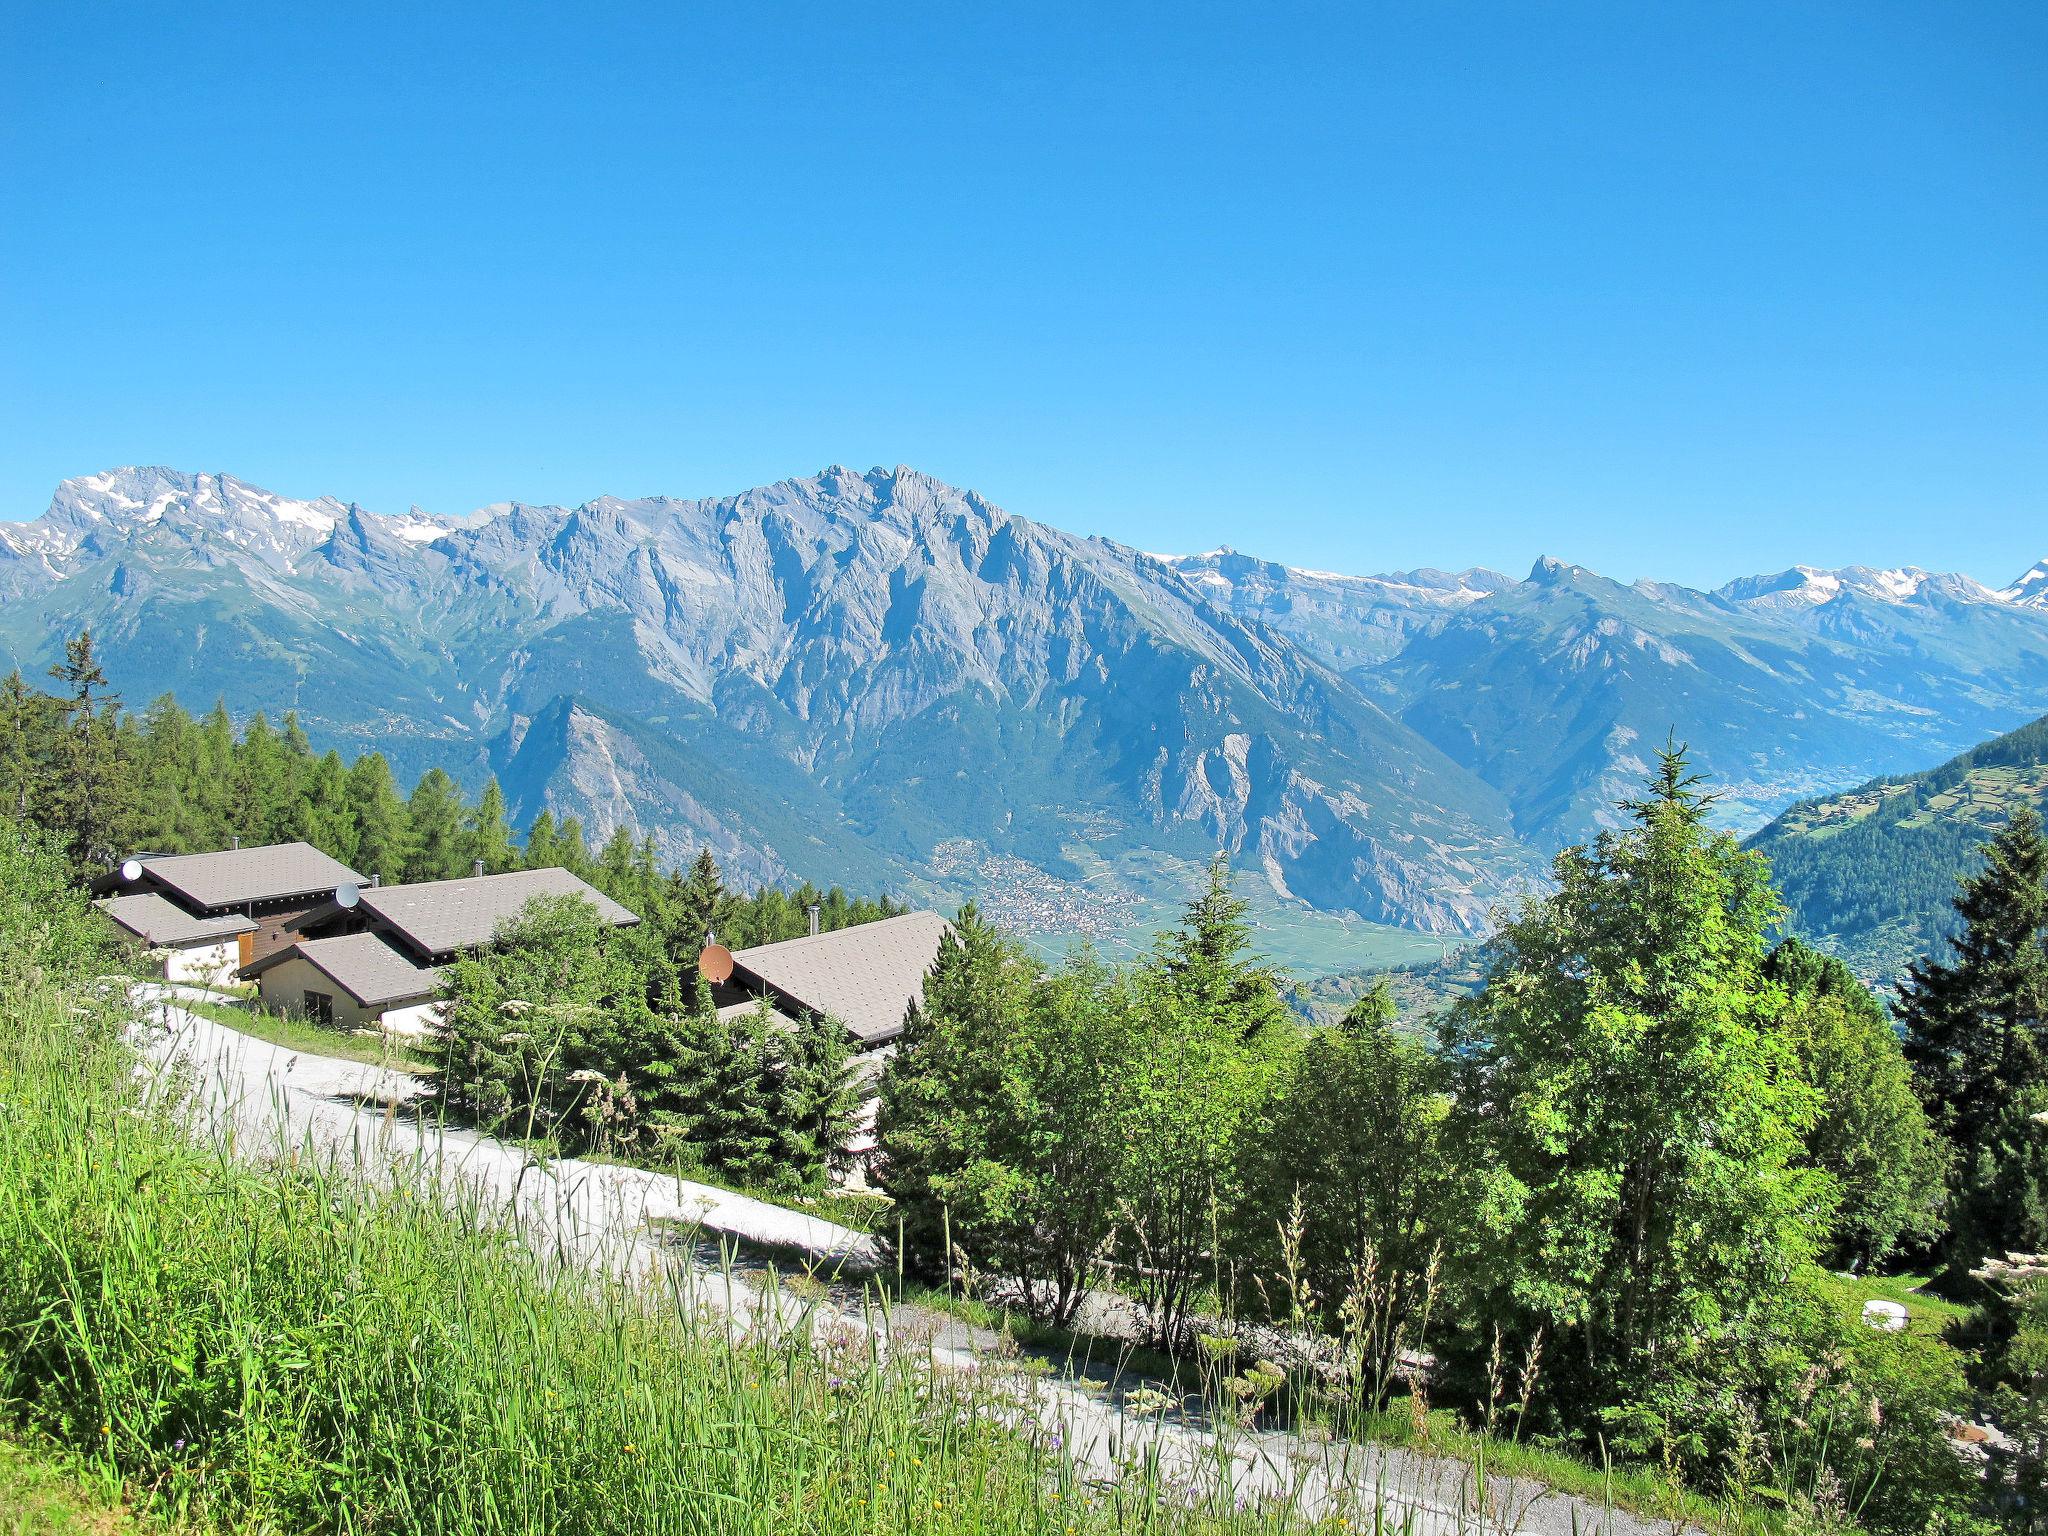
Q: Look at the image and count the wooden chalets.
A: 3